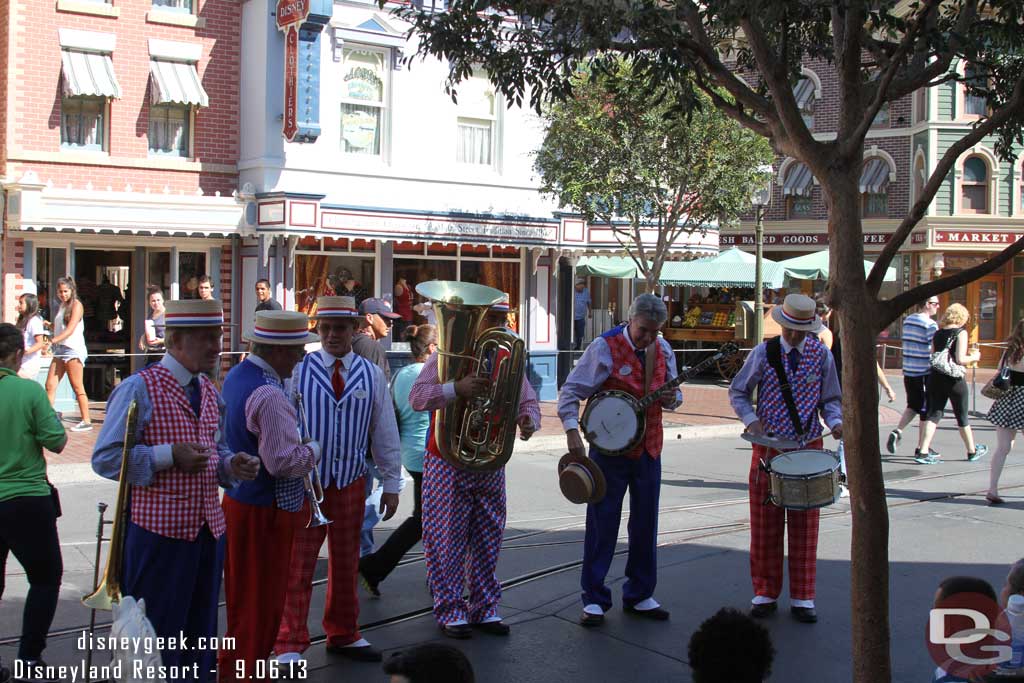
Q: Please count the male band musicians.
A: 6